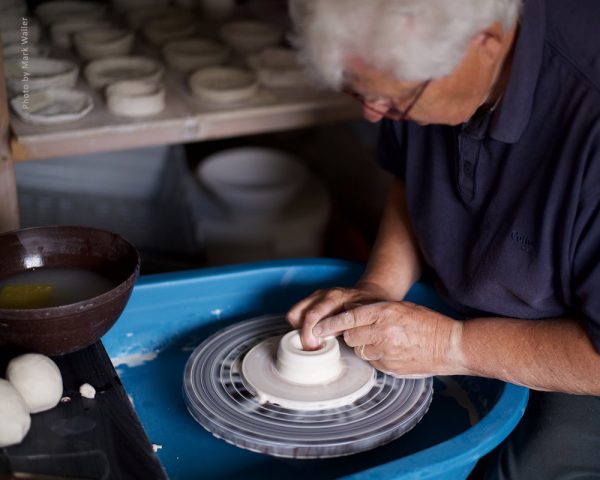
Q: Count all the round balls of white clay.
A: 2